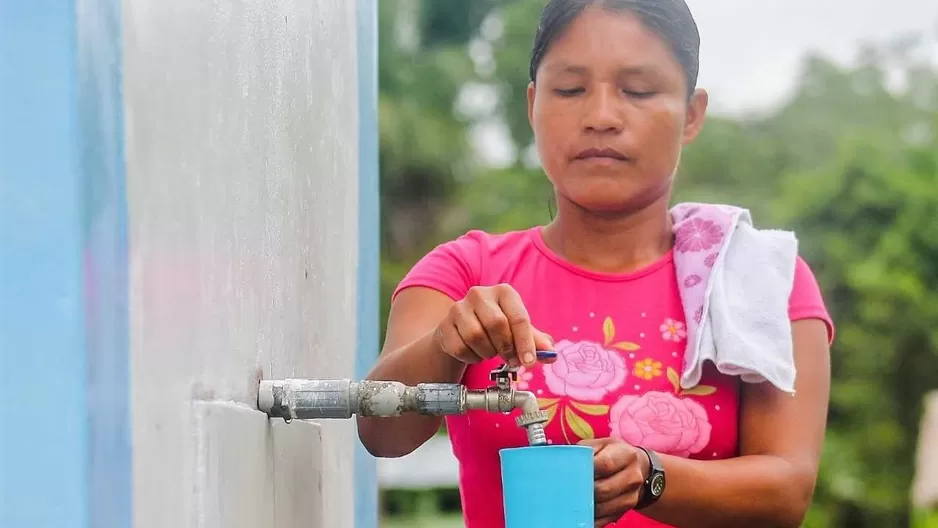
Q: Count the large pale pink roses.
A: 2